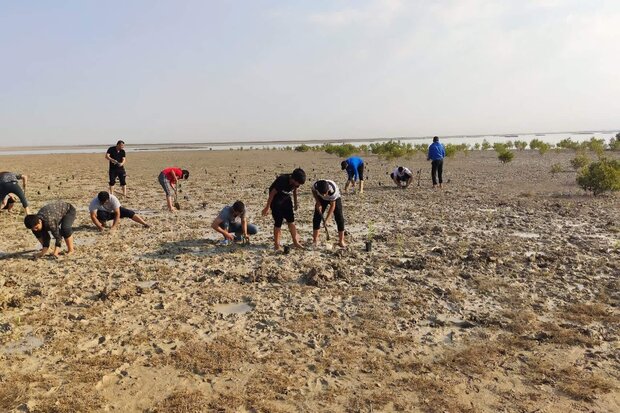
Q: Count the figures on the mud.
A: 11